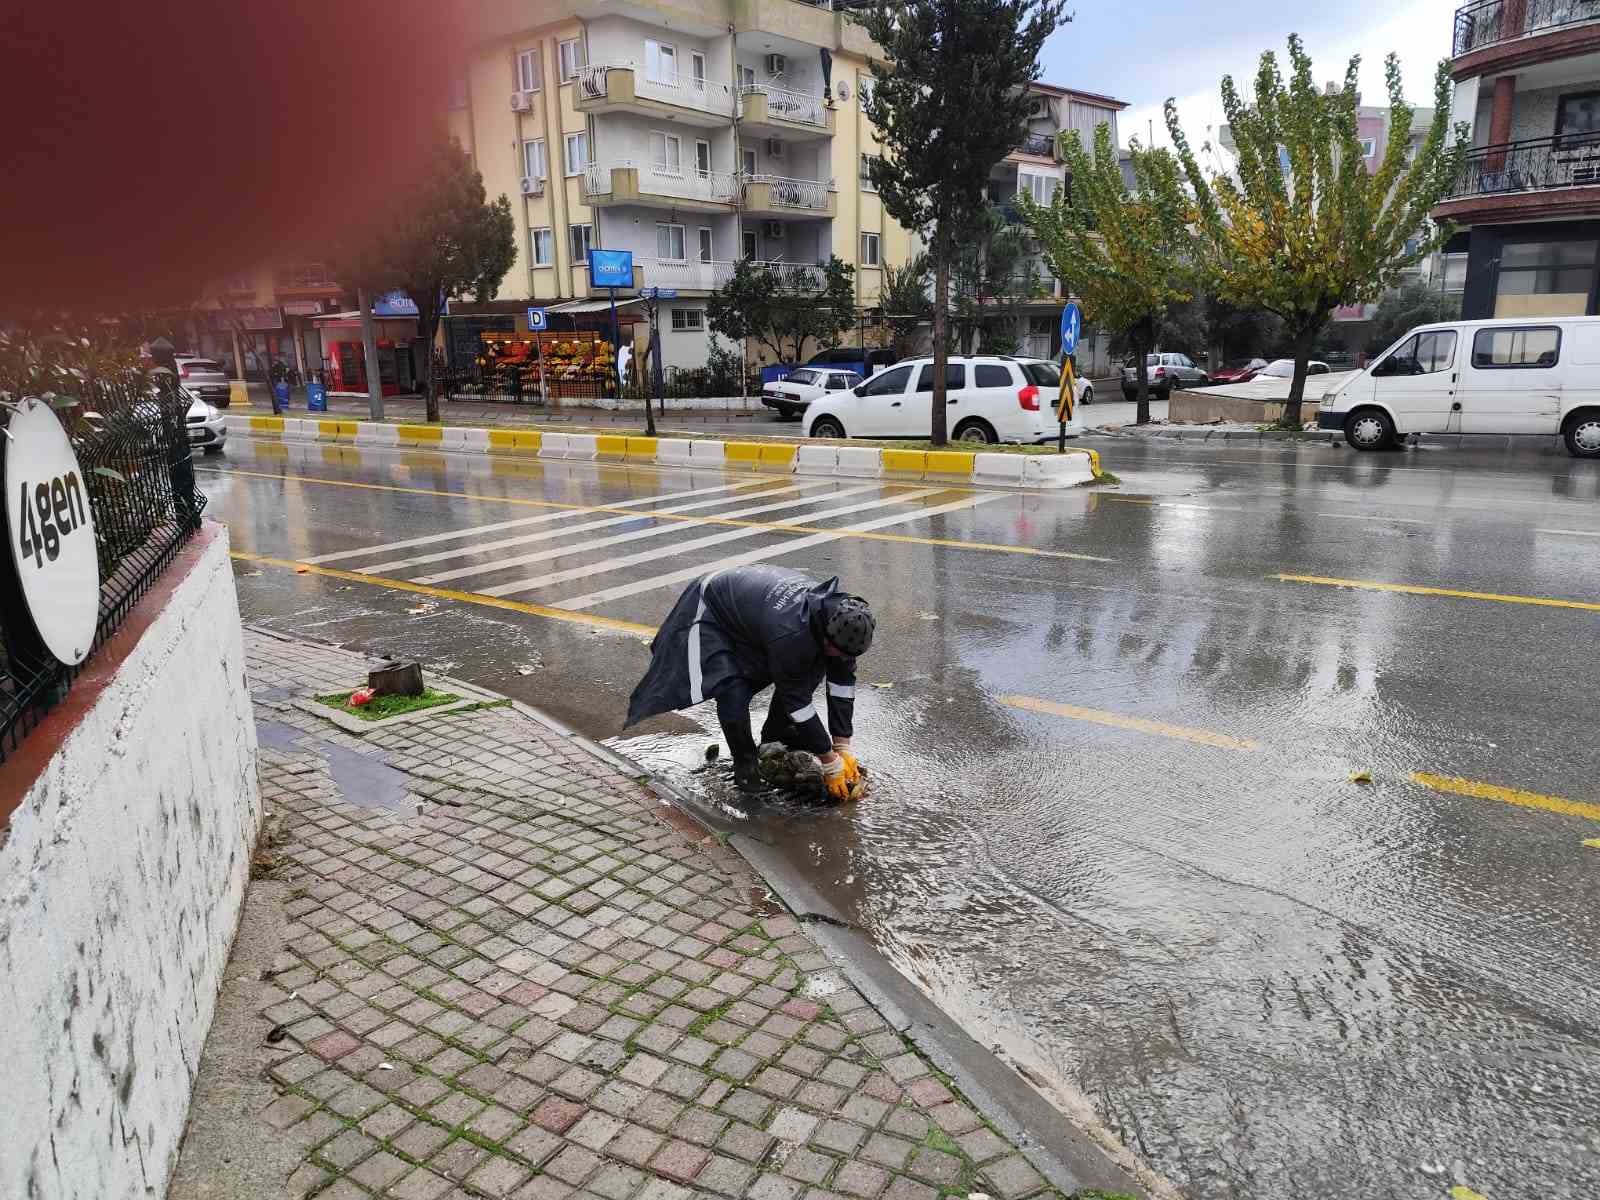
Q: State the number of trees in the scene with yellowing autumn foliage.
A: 2